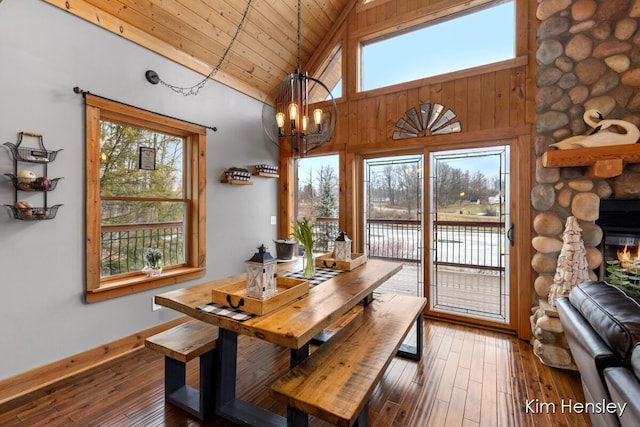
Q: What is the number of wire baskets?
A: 3